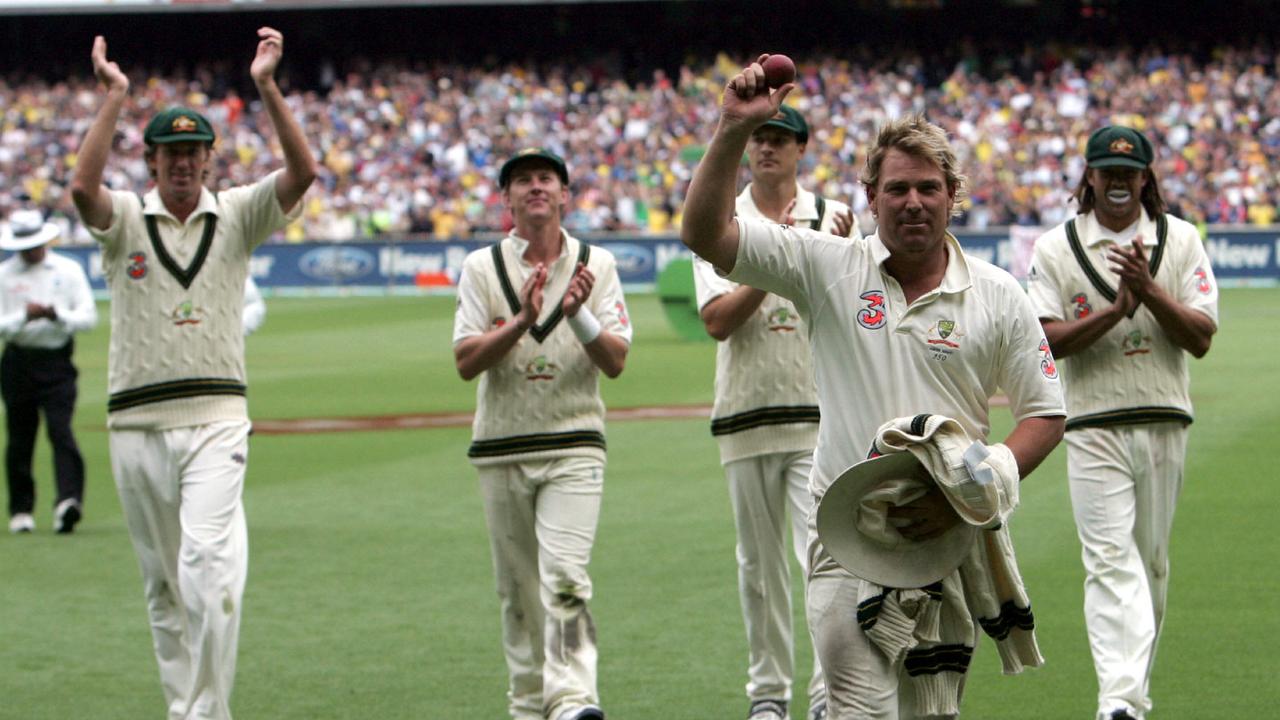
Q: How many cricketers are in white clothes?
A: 5